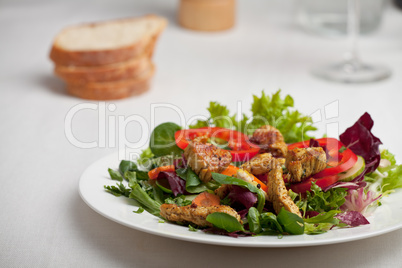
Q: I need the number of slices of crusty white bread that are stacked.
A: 3